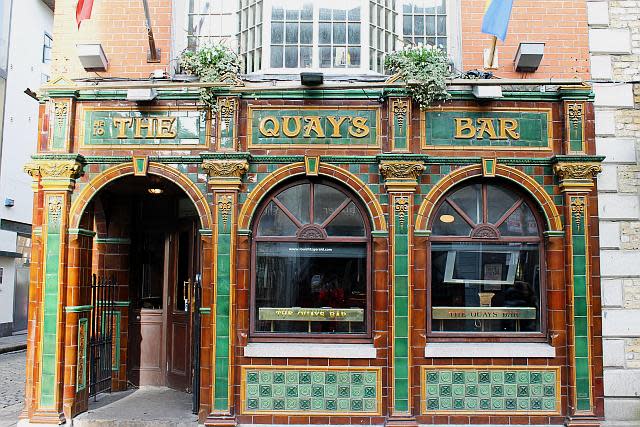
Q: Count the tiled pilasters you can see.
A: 4